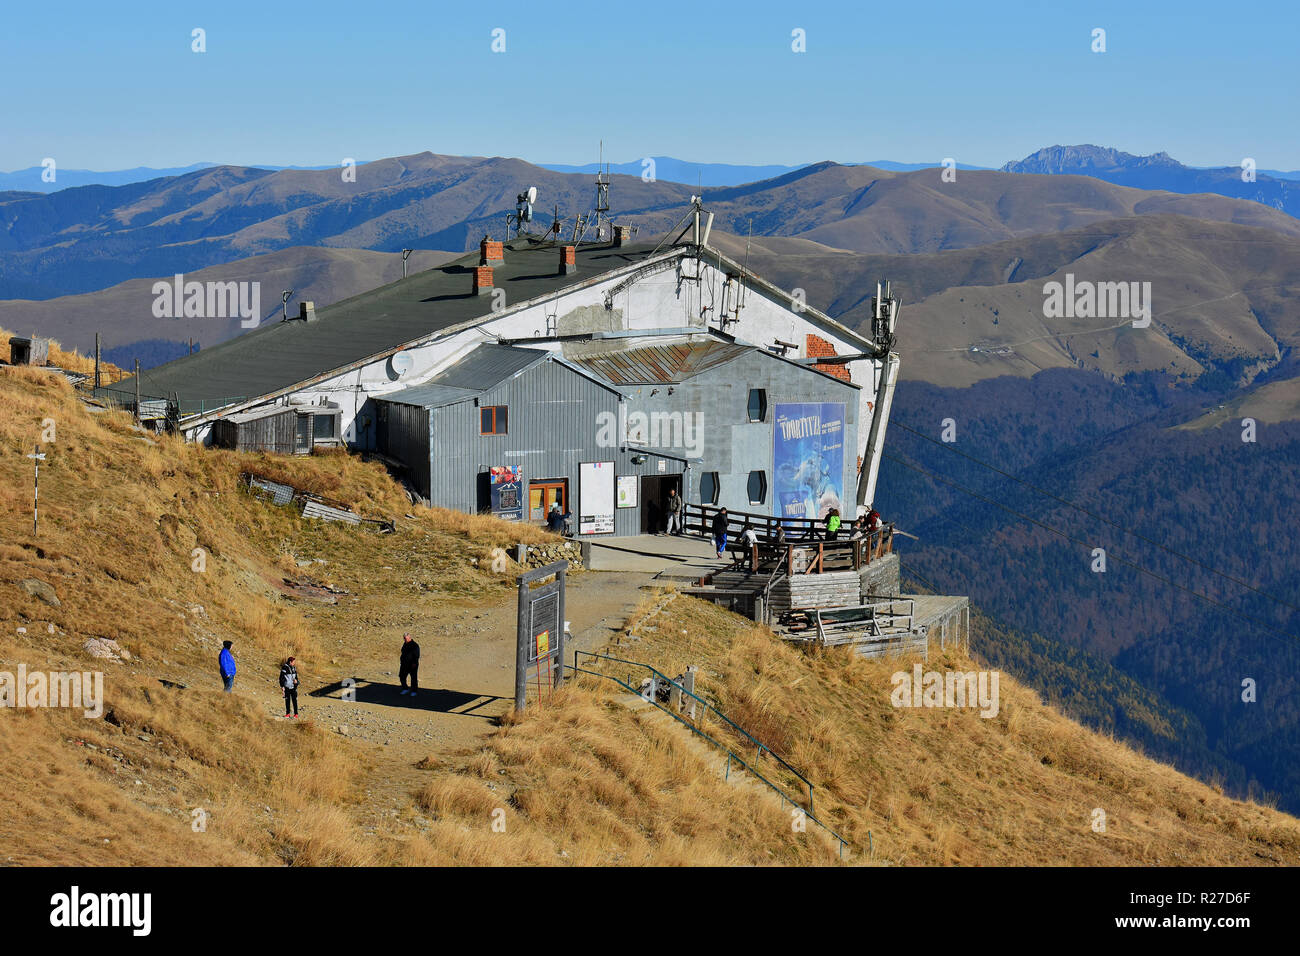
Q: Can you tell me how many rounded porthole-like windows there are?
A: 3